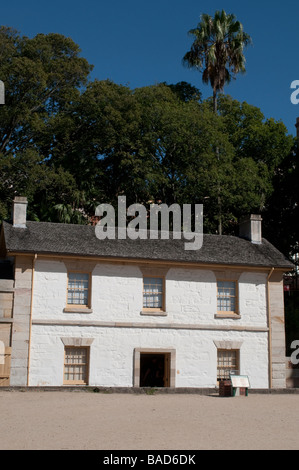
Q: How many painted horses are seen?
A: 0